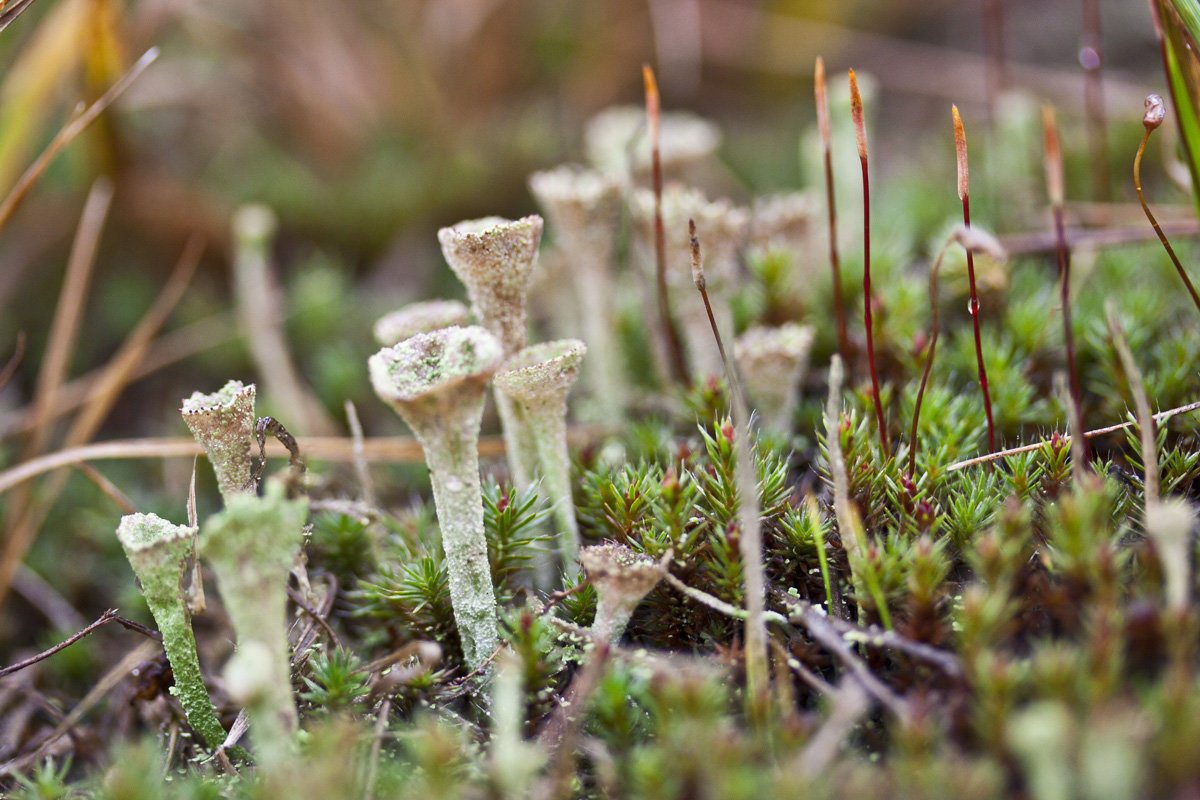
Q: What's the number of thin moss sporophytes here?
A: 8